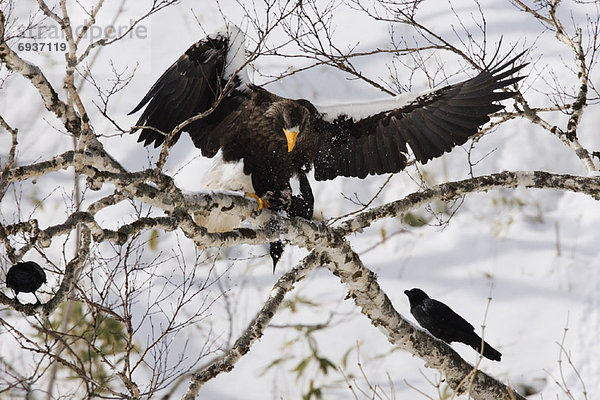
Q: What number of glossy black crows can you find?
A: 2